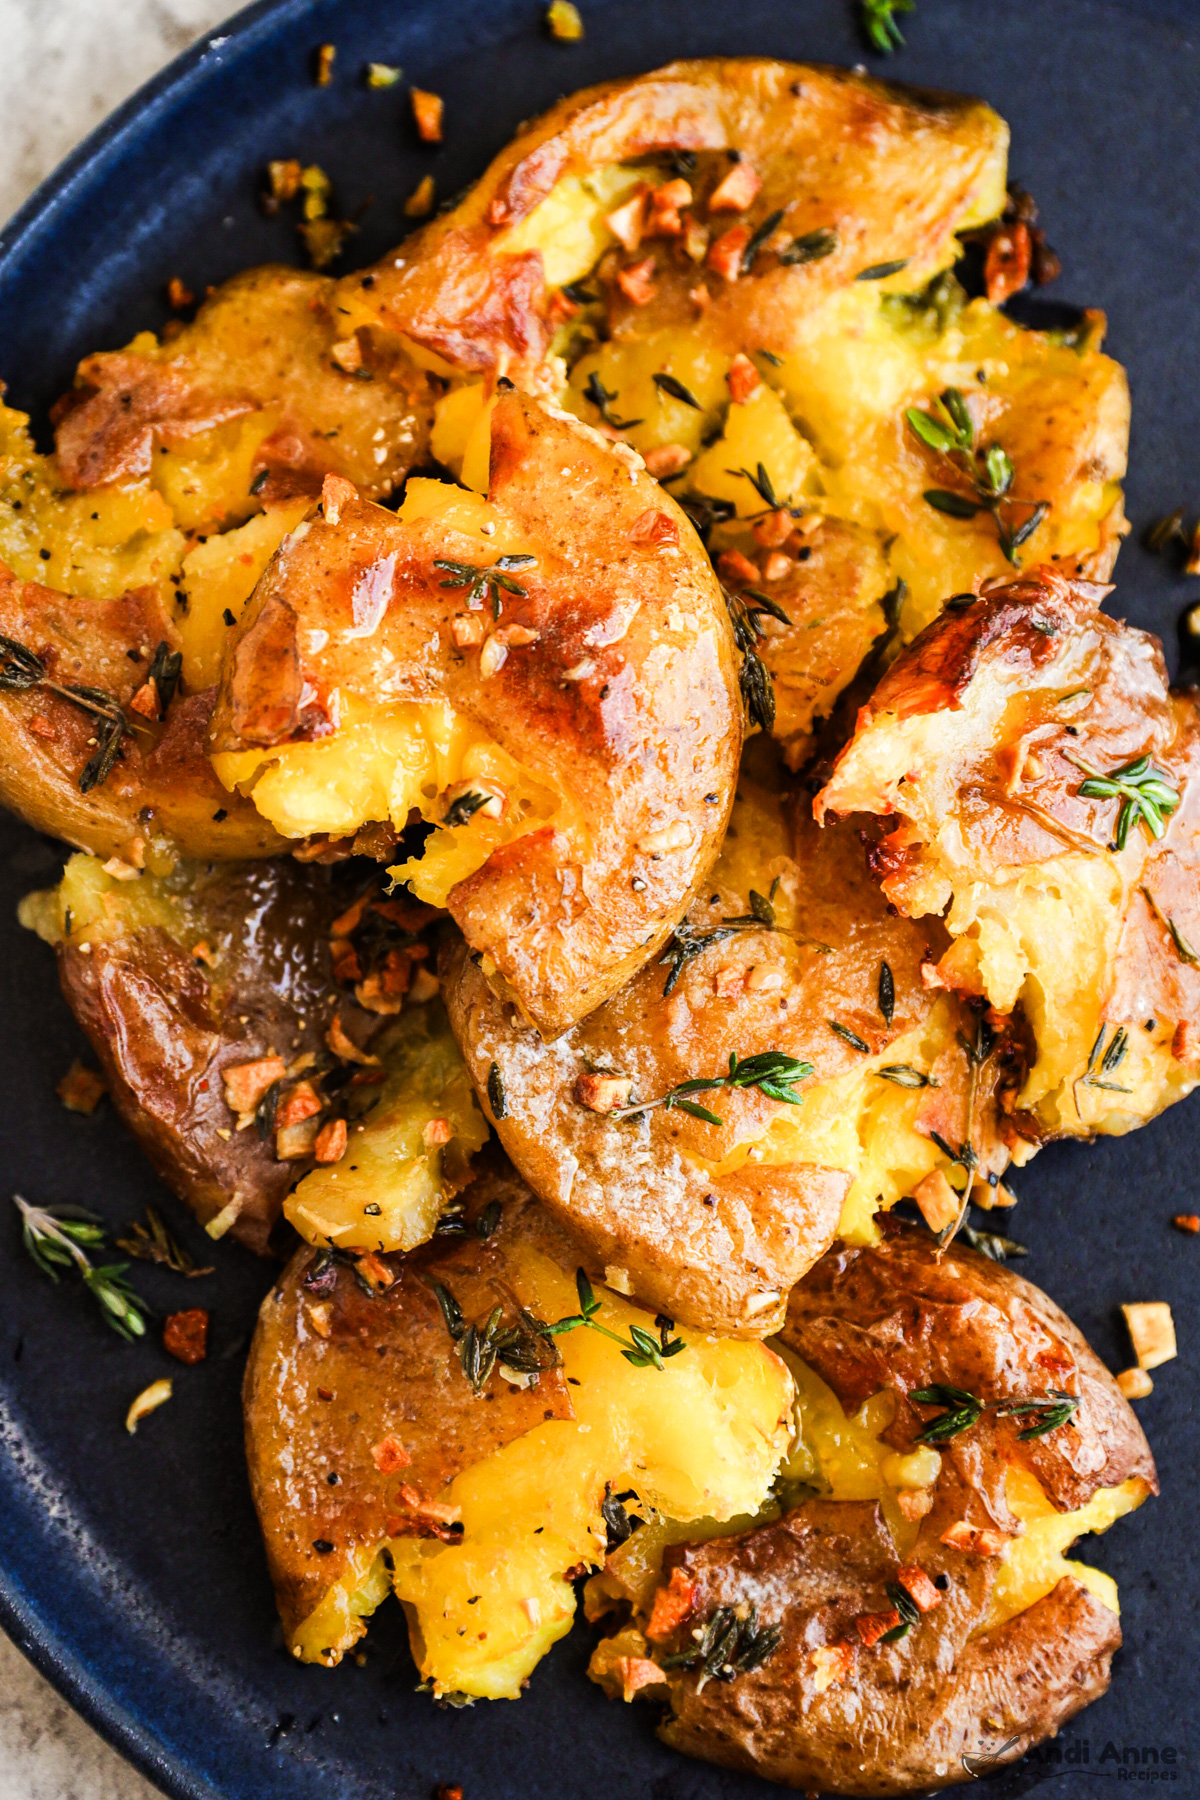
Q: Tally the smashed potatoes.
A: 8